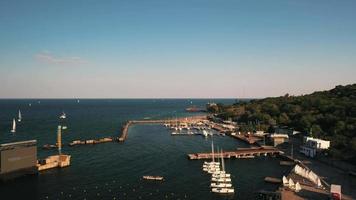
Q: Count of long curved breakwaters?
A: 1